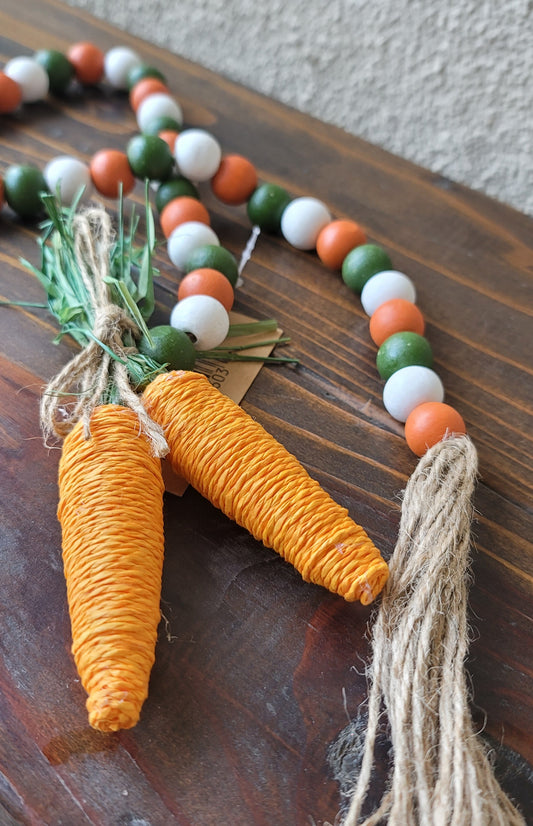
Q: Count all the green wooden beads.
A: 11